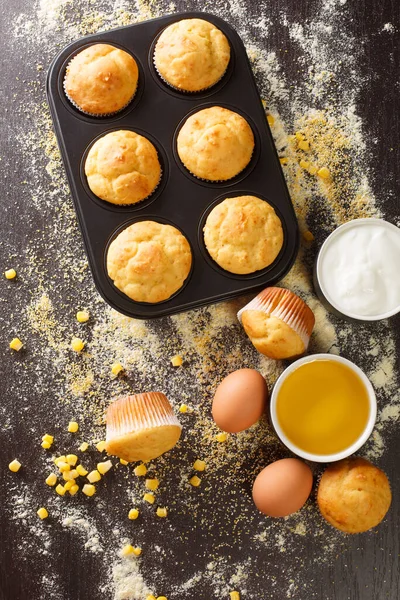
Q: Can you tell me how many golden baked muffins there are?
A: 9